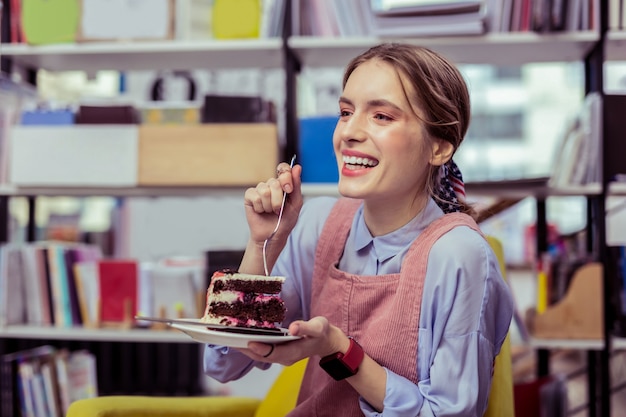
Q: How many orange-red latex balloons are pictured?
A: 0